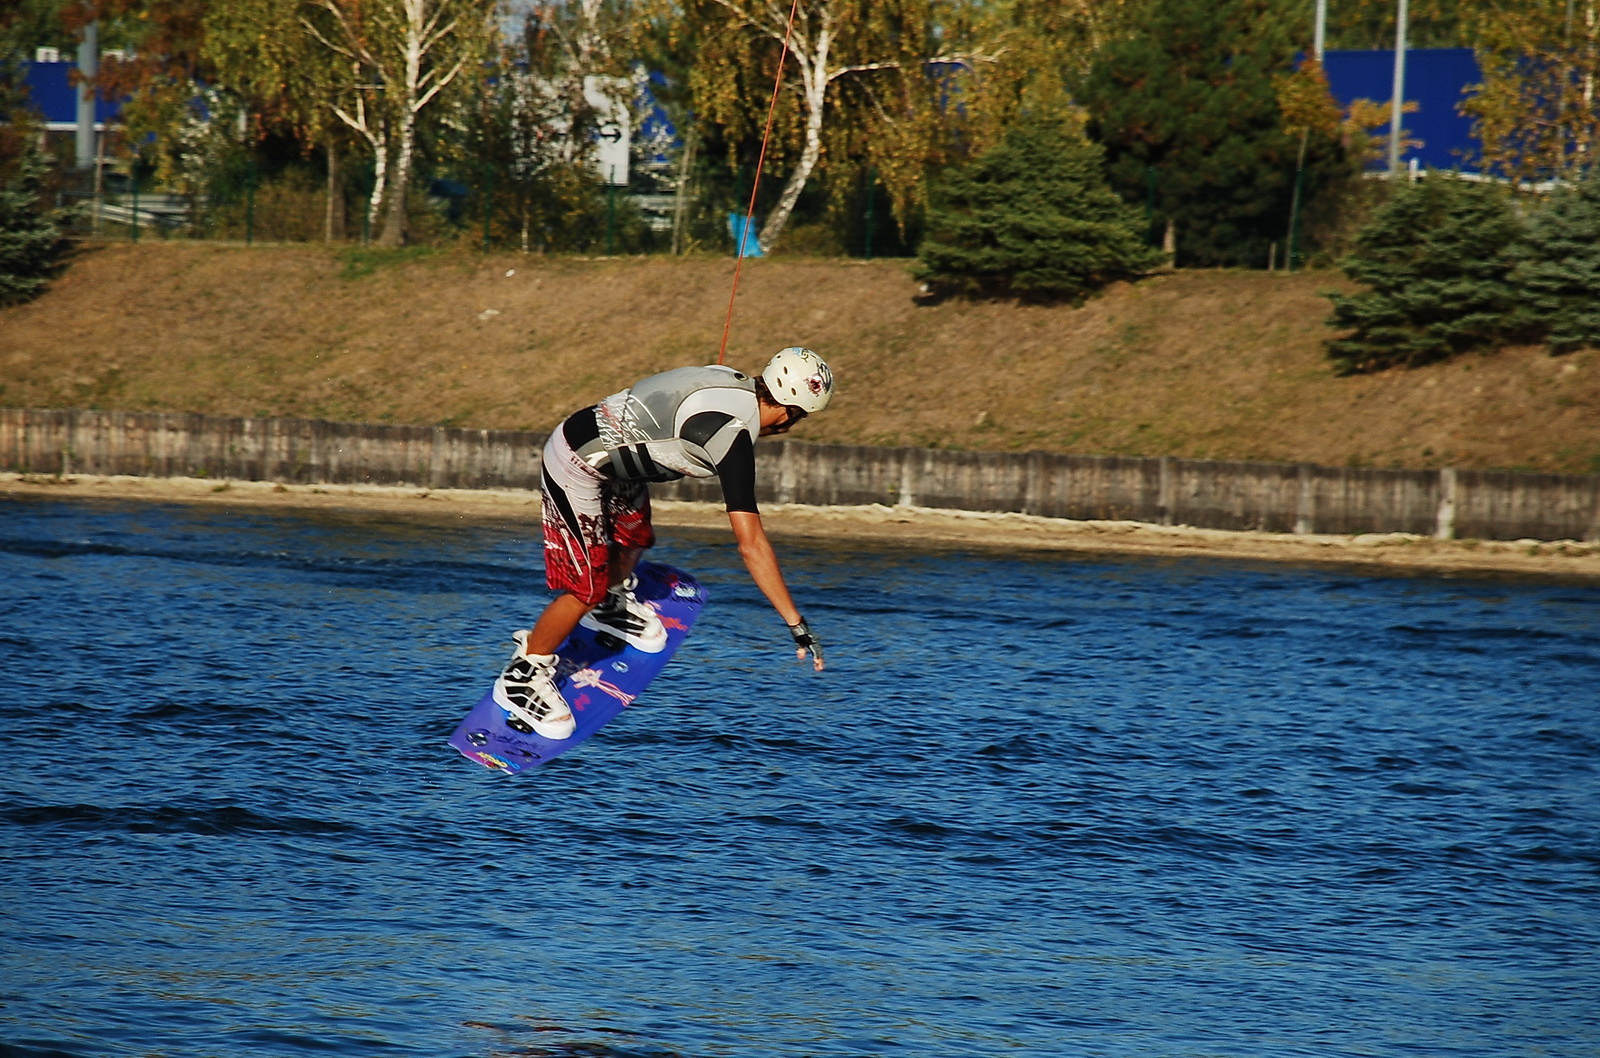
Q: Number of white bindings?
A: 2